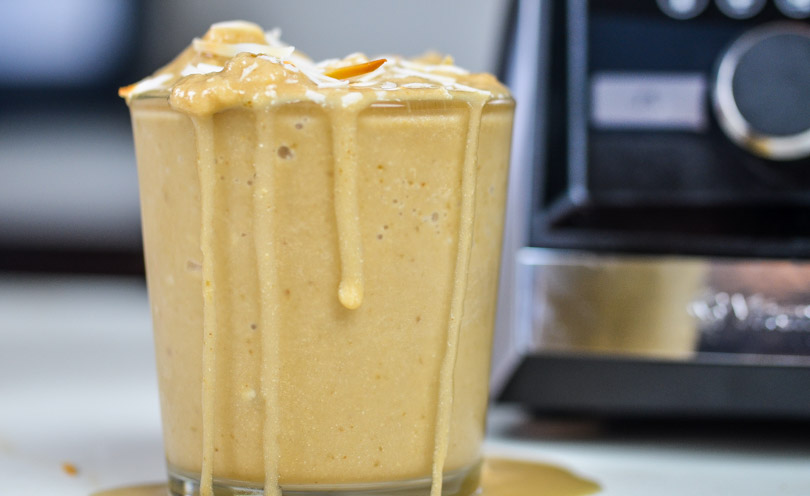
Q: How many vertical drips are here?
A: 4